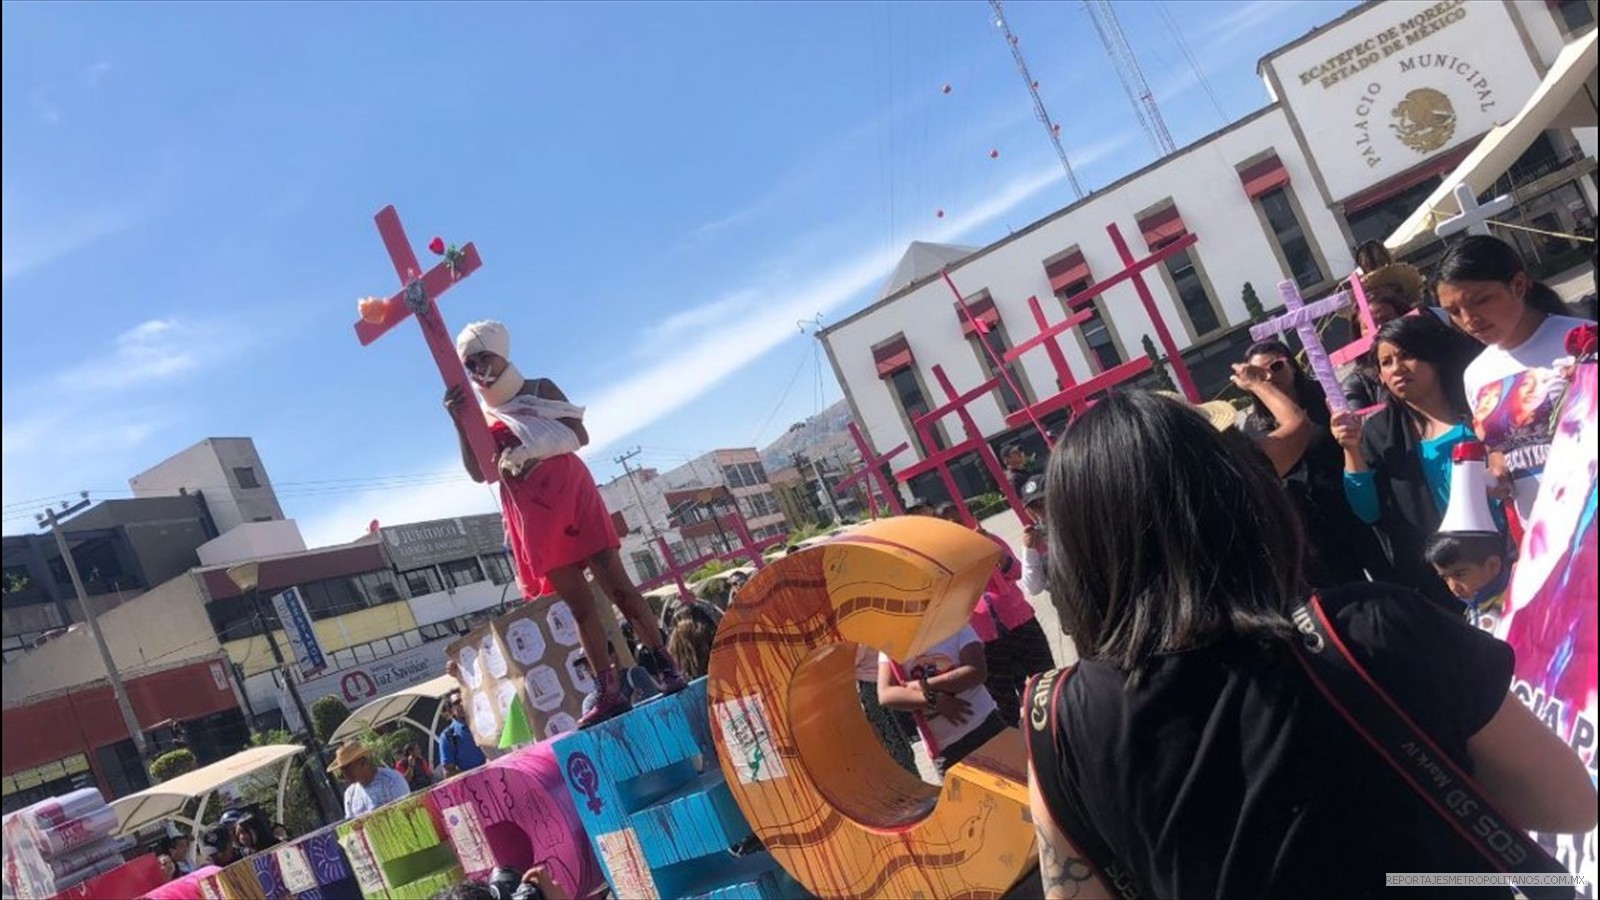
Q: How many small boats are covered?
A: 0